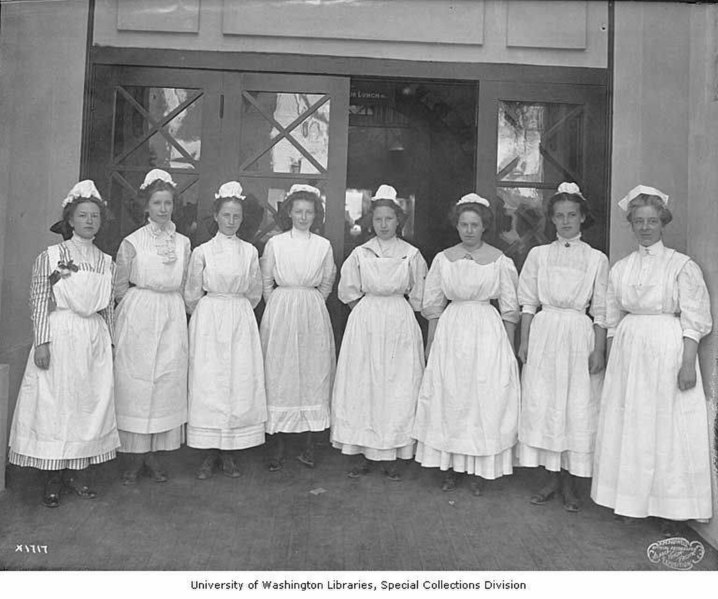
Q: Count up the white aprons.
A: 8